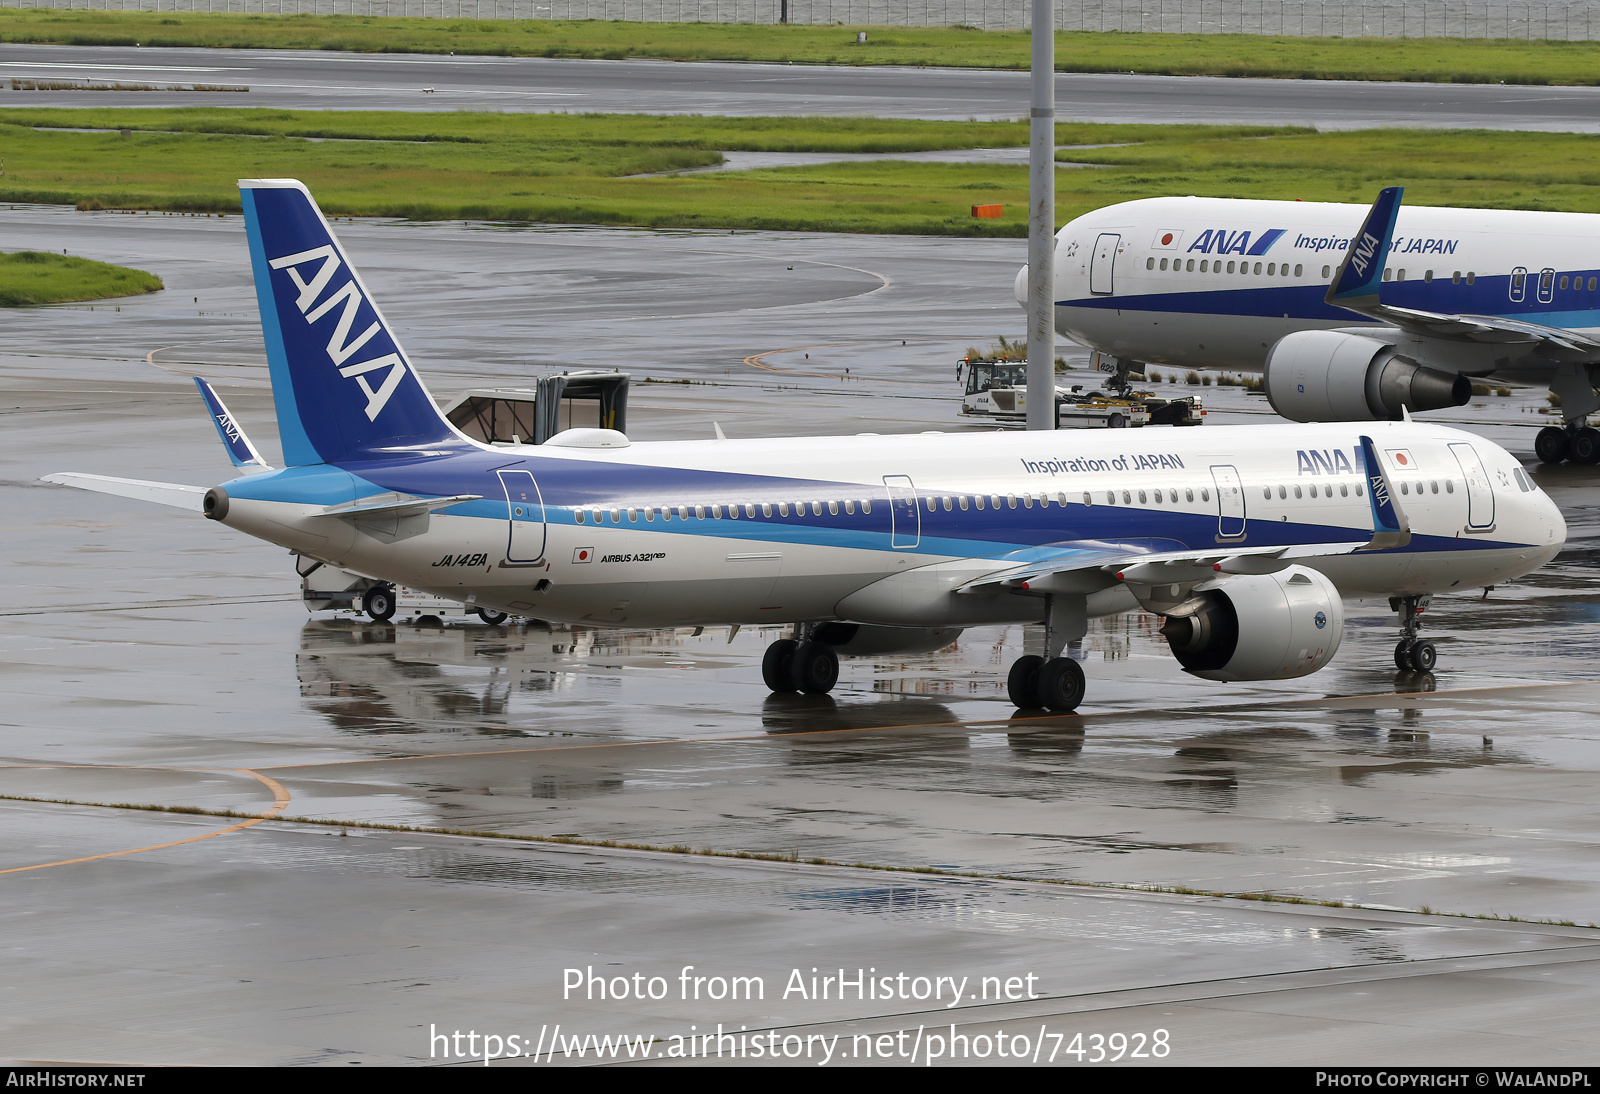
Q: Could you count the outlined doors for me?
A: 7